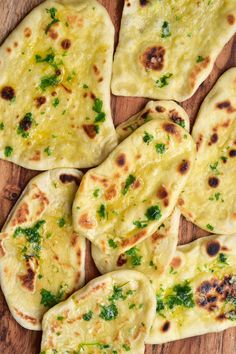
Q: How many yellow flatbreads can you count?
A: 8